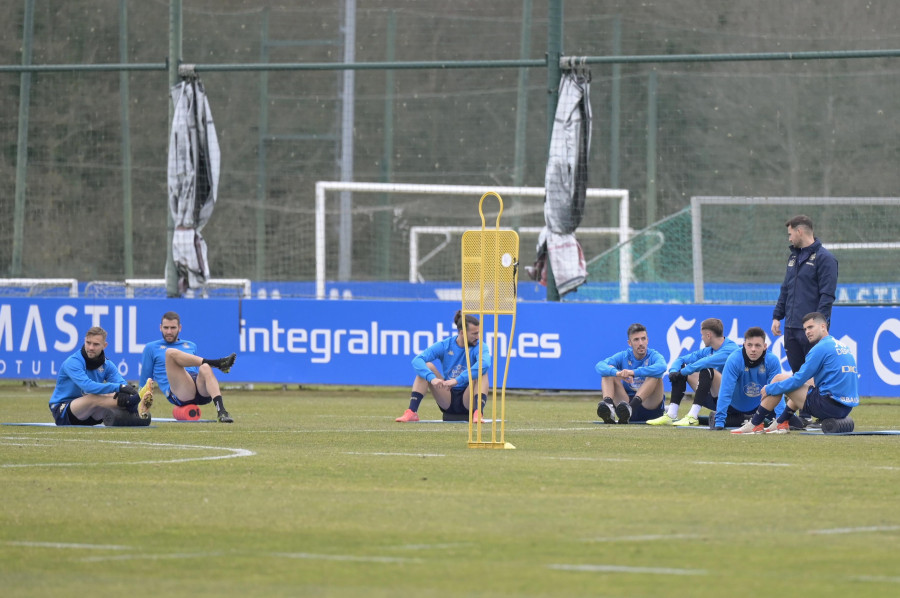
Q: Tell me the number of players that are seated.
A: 7